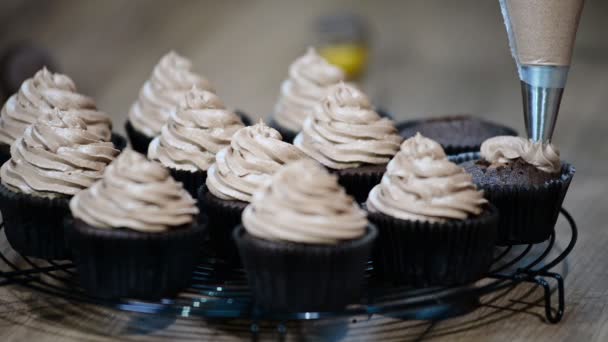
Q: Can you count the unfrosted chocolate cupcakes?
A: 1